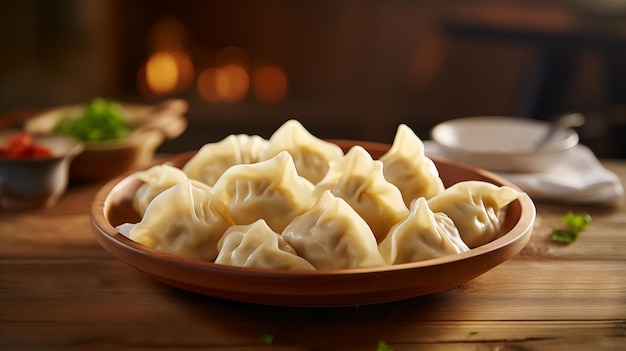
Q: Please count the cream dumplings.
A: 11